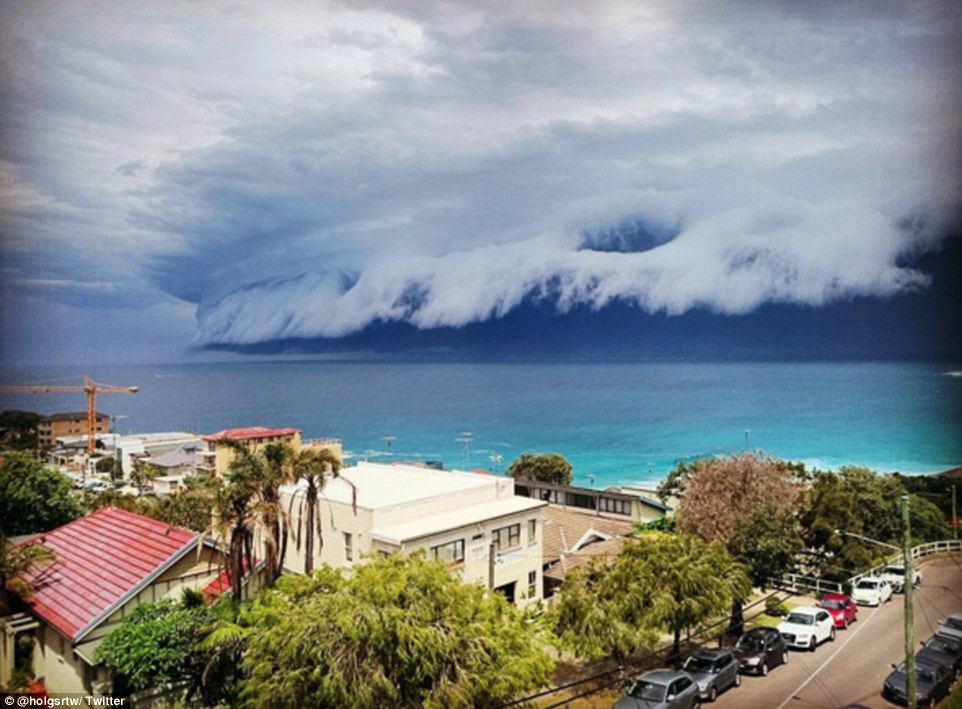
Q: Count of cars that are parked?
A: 10